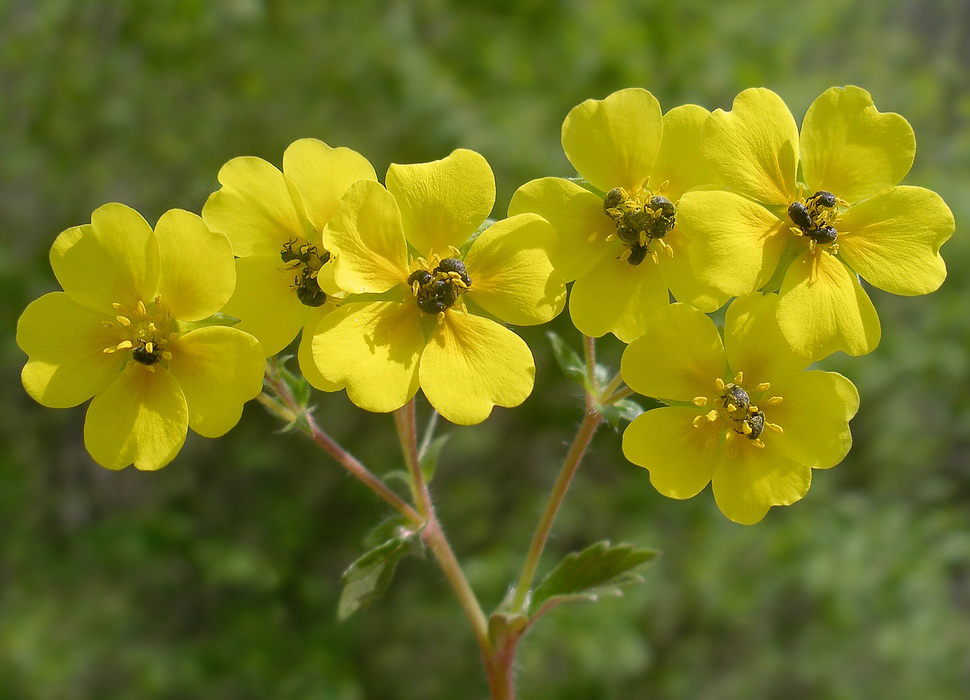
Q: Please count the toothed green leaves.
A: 2